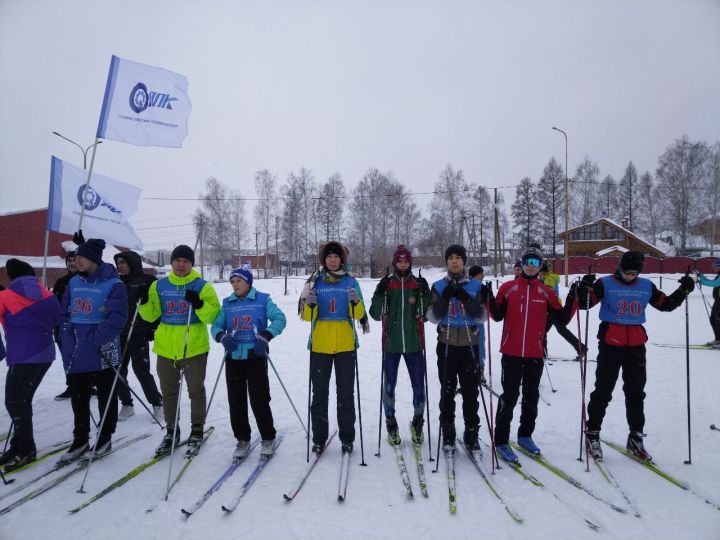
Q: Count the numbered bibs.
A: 6